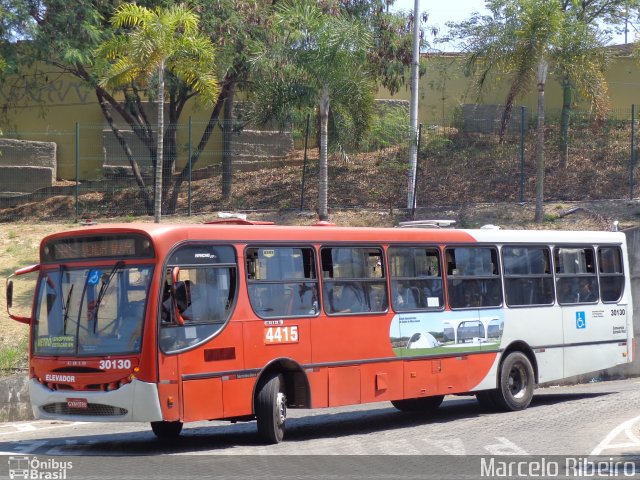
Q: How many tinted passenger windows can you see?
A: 7